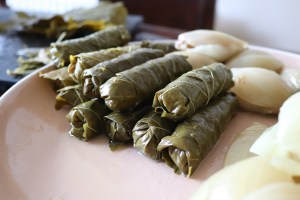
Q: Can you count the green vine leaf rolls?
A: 12